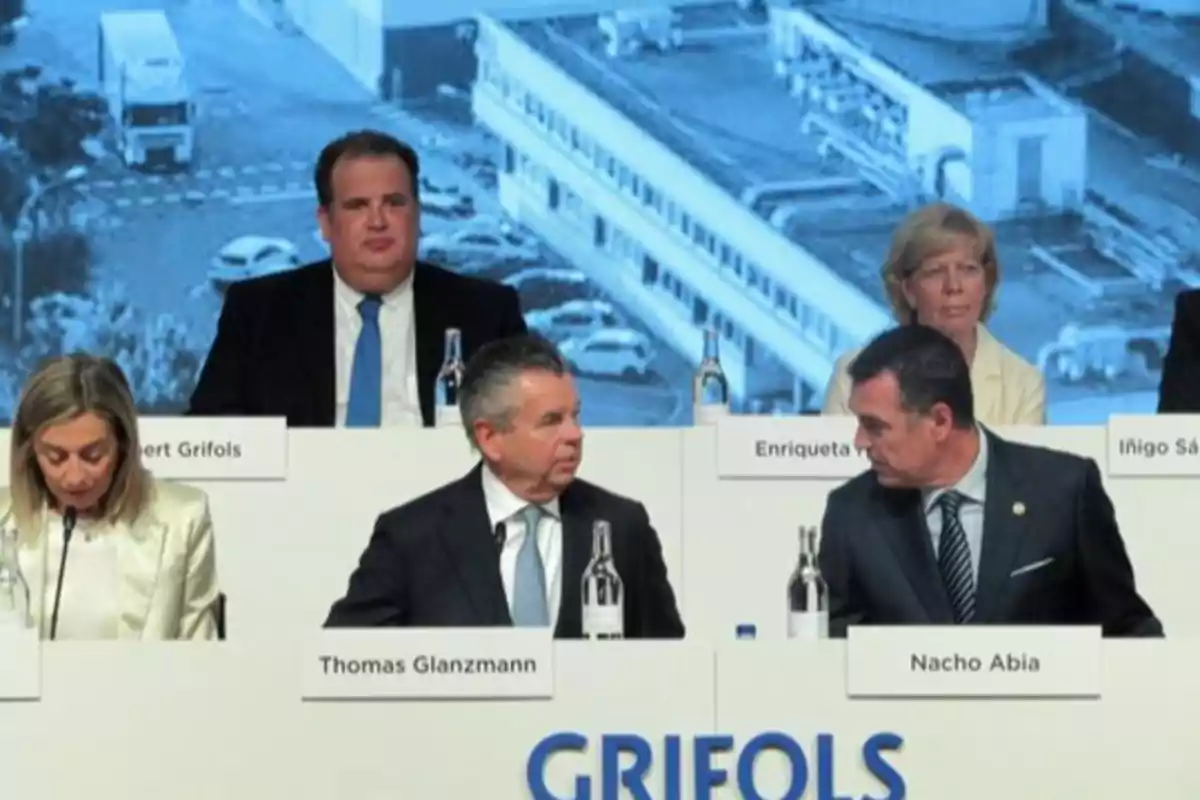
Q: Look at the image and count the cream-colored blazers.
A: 2